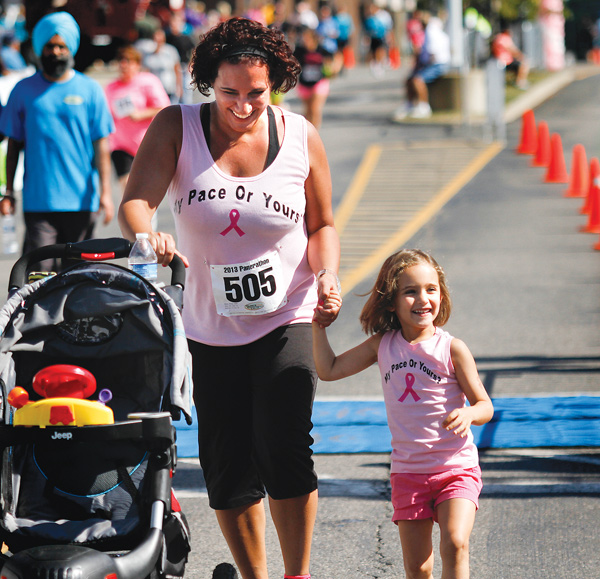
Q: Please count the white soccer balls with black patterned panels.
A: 0